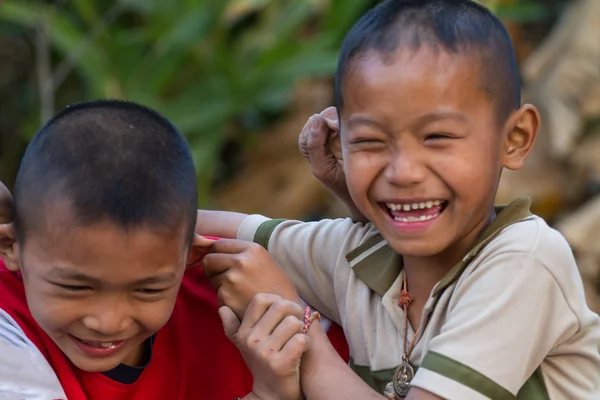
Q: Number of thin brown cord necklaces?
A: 1